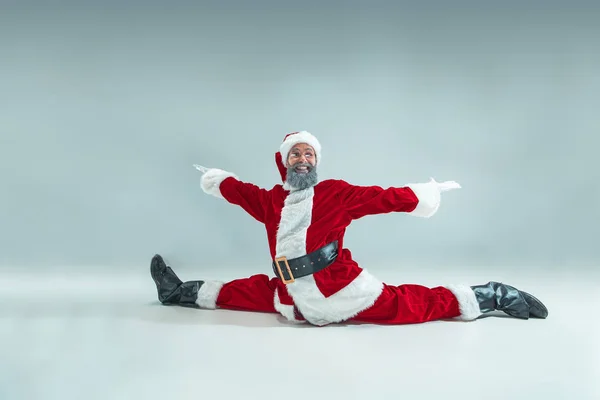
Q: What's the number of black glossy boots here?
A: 2